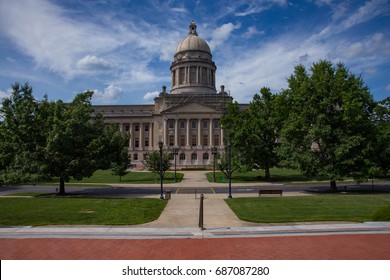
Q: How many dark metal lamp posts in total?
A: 4